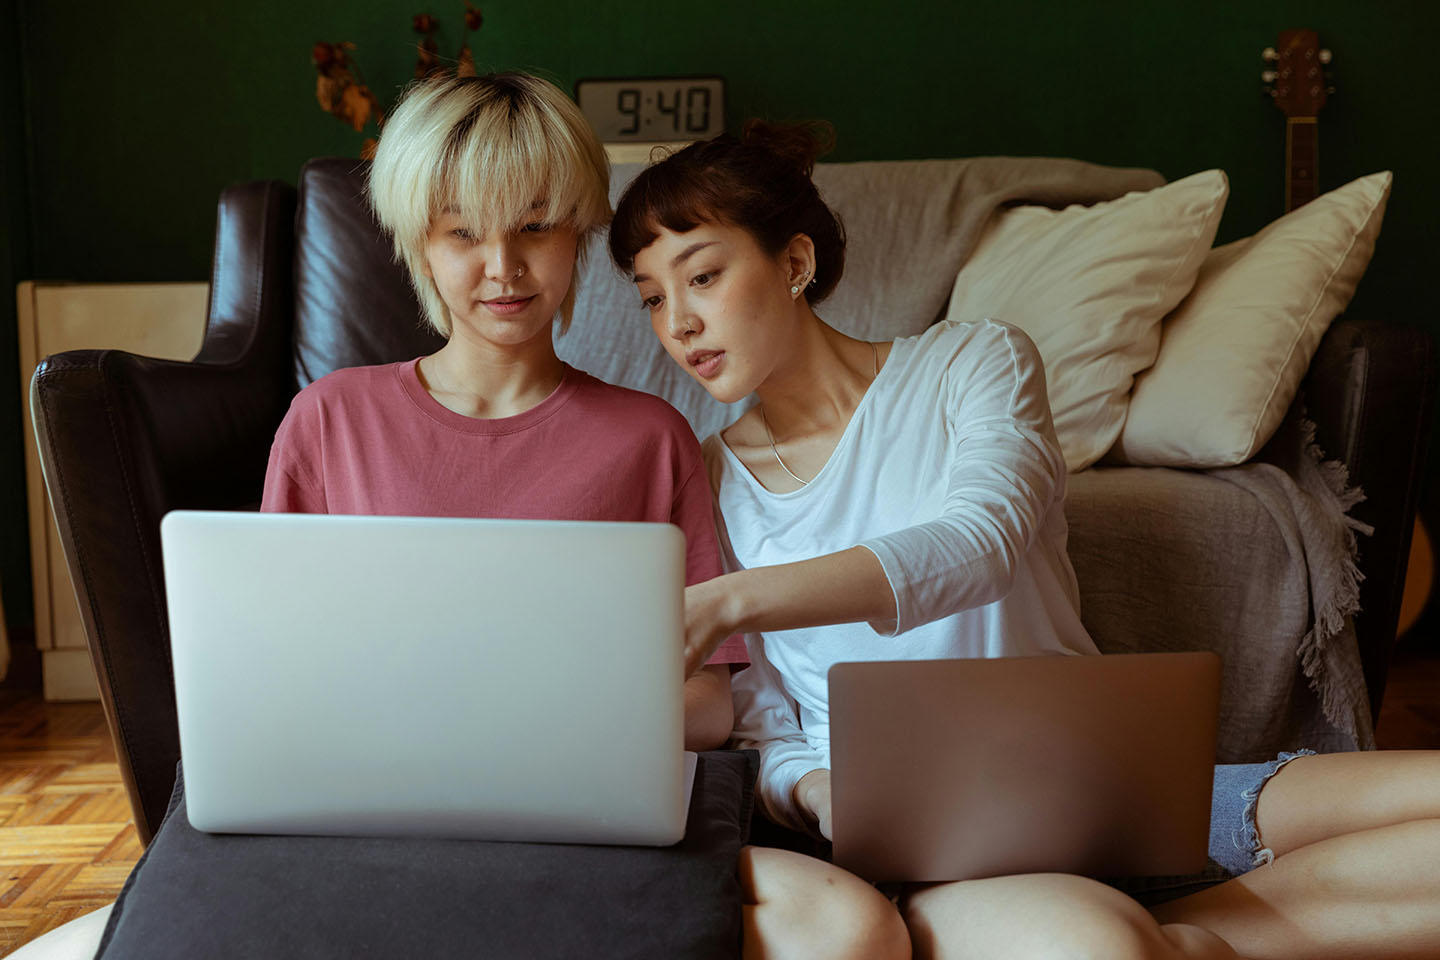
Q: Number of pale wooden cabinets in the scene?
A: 1